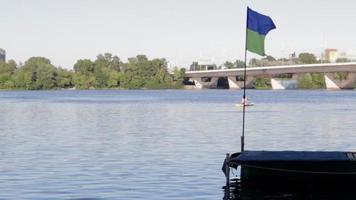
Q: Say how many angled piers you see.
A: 4